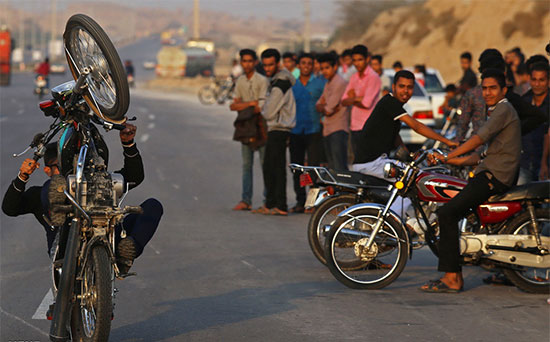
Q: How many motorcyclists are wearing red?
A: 1